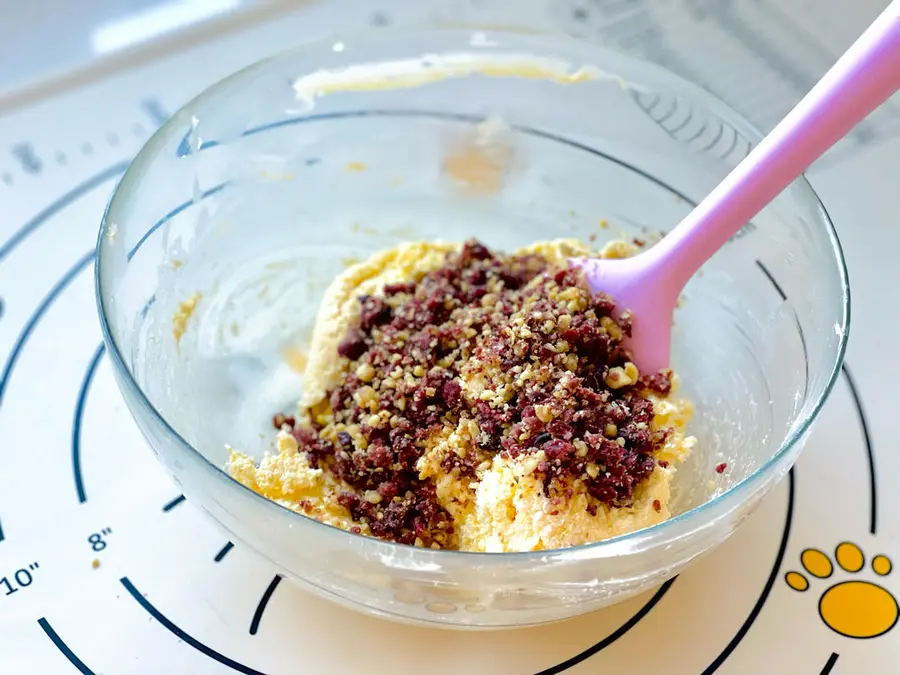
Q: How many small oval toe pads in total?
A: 4